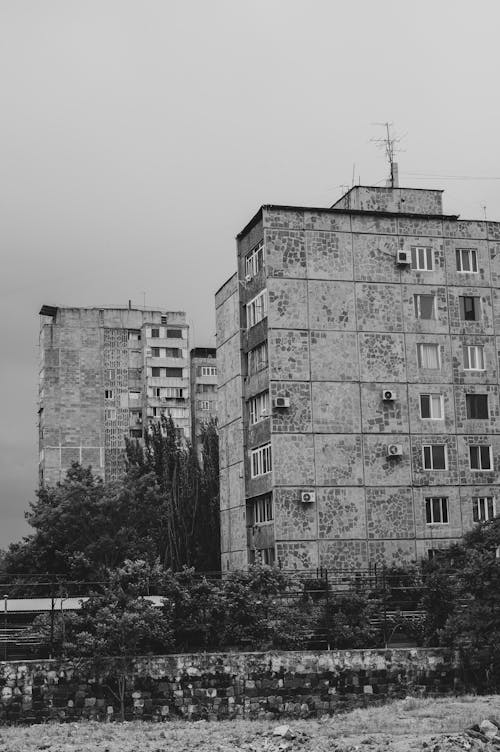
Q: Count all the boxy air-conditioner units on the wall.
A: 5